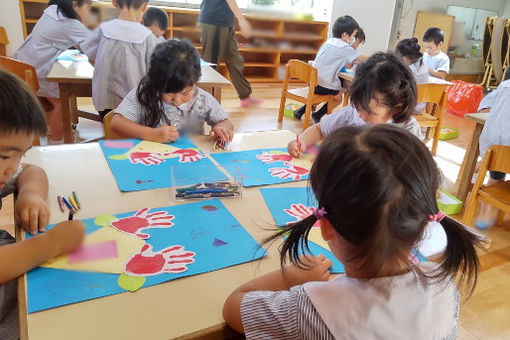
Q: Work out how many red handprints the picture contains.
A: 7